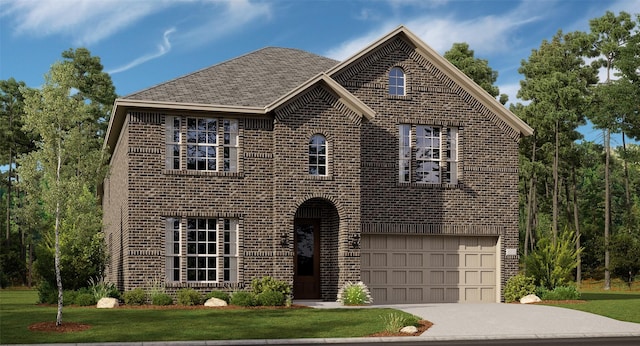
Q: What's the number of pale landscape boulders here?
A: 4